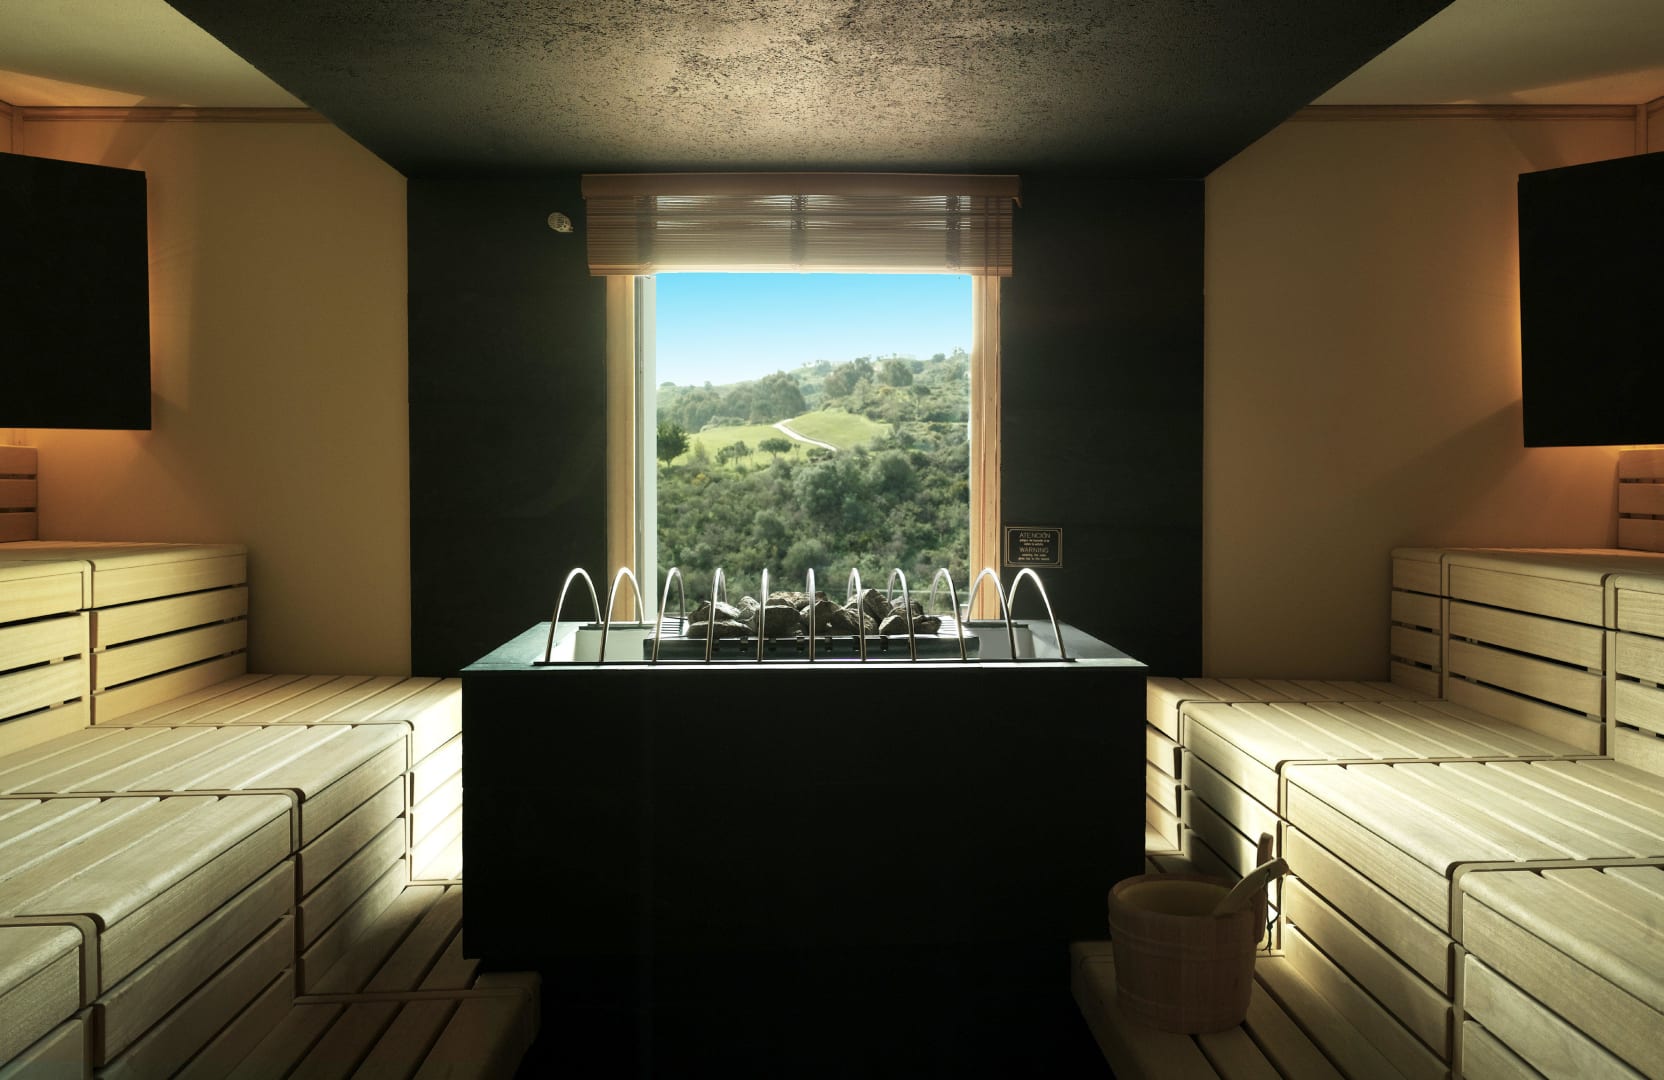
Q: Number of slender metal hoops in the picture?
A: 11